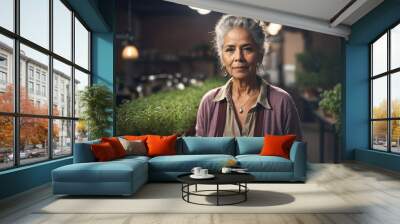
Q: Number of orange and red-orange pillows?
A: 5